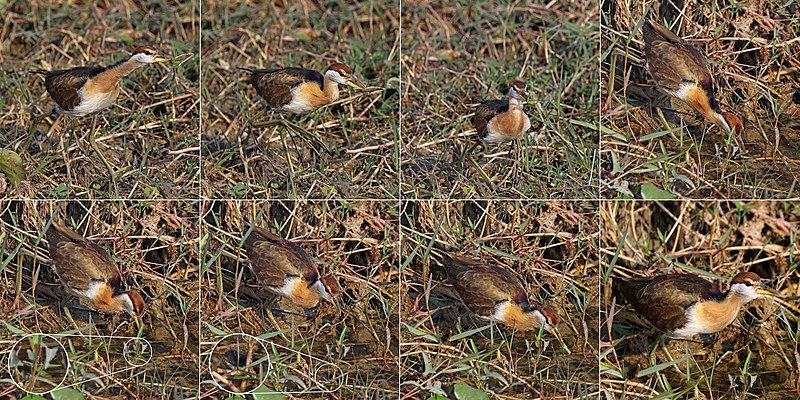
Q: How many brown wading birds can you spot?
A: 8